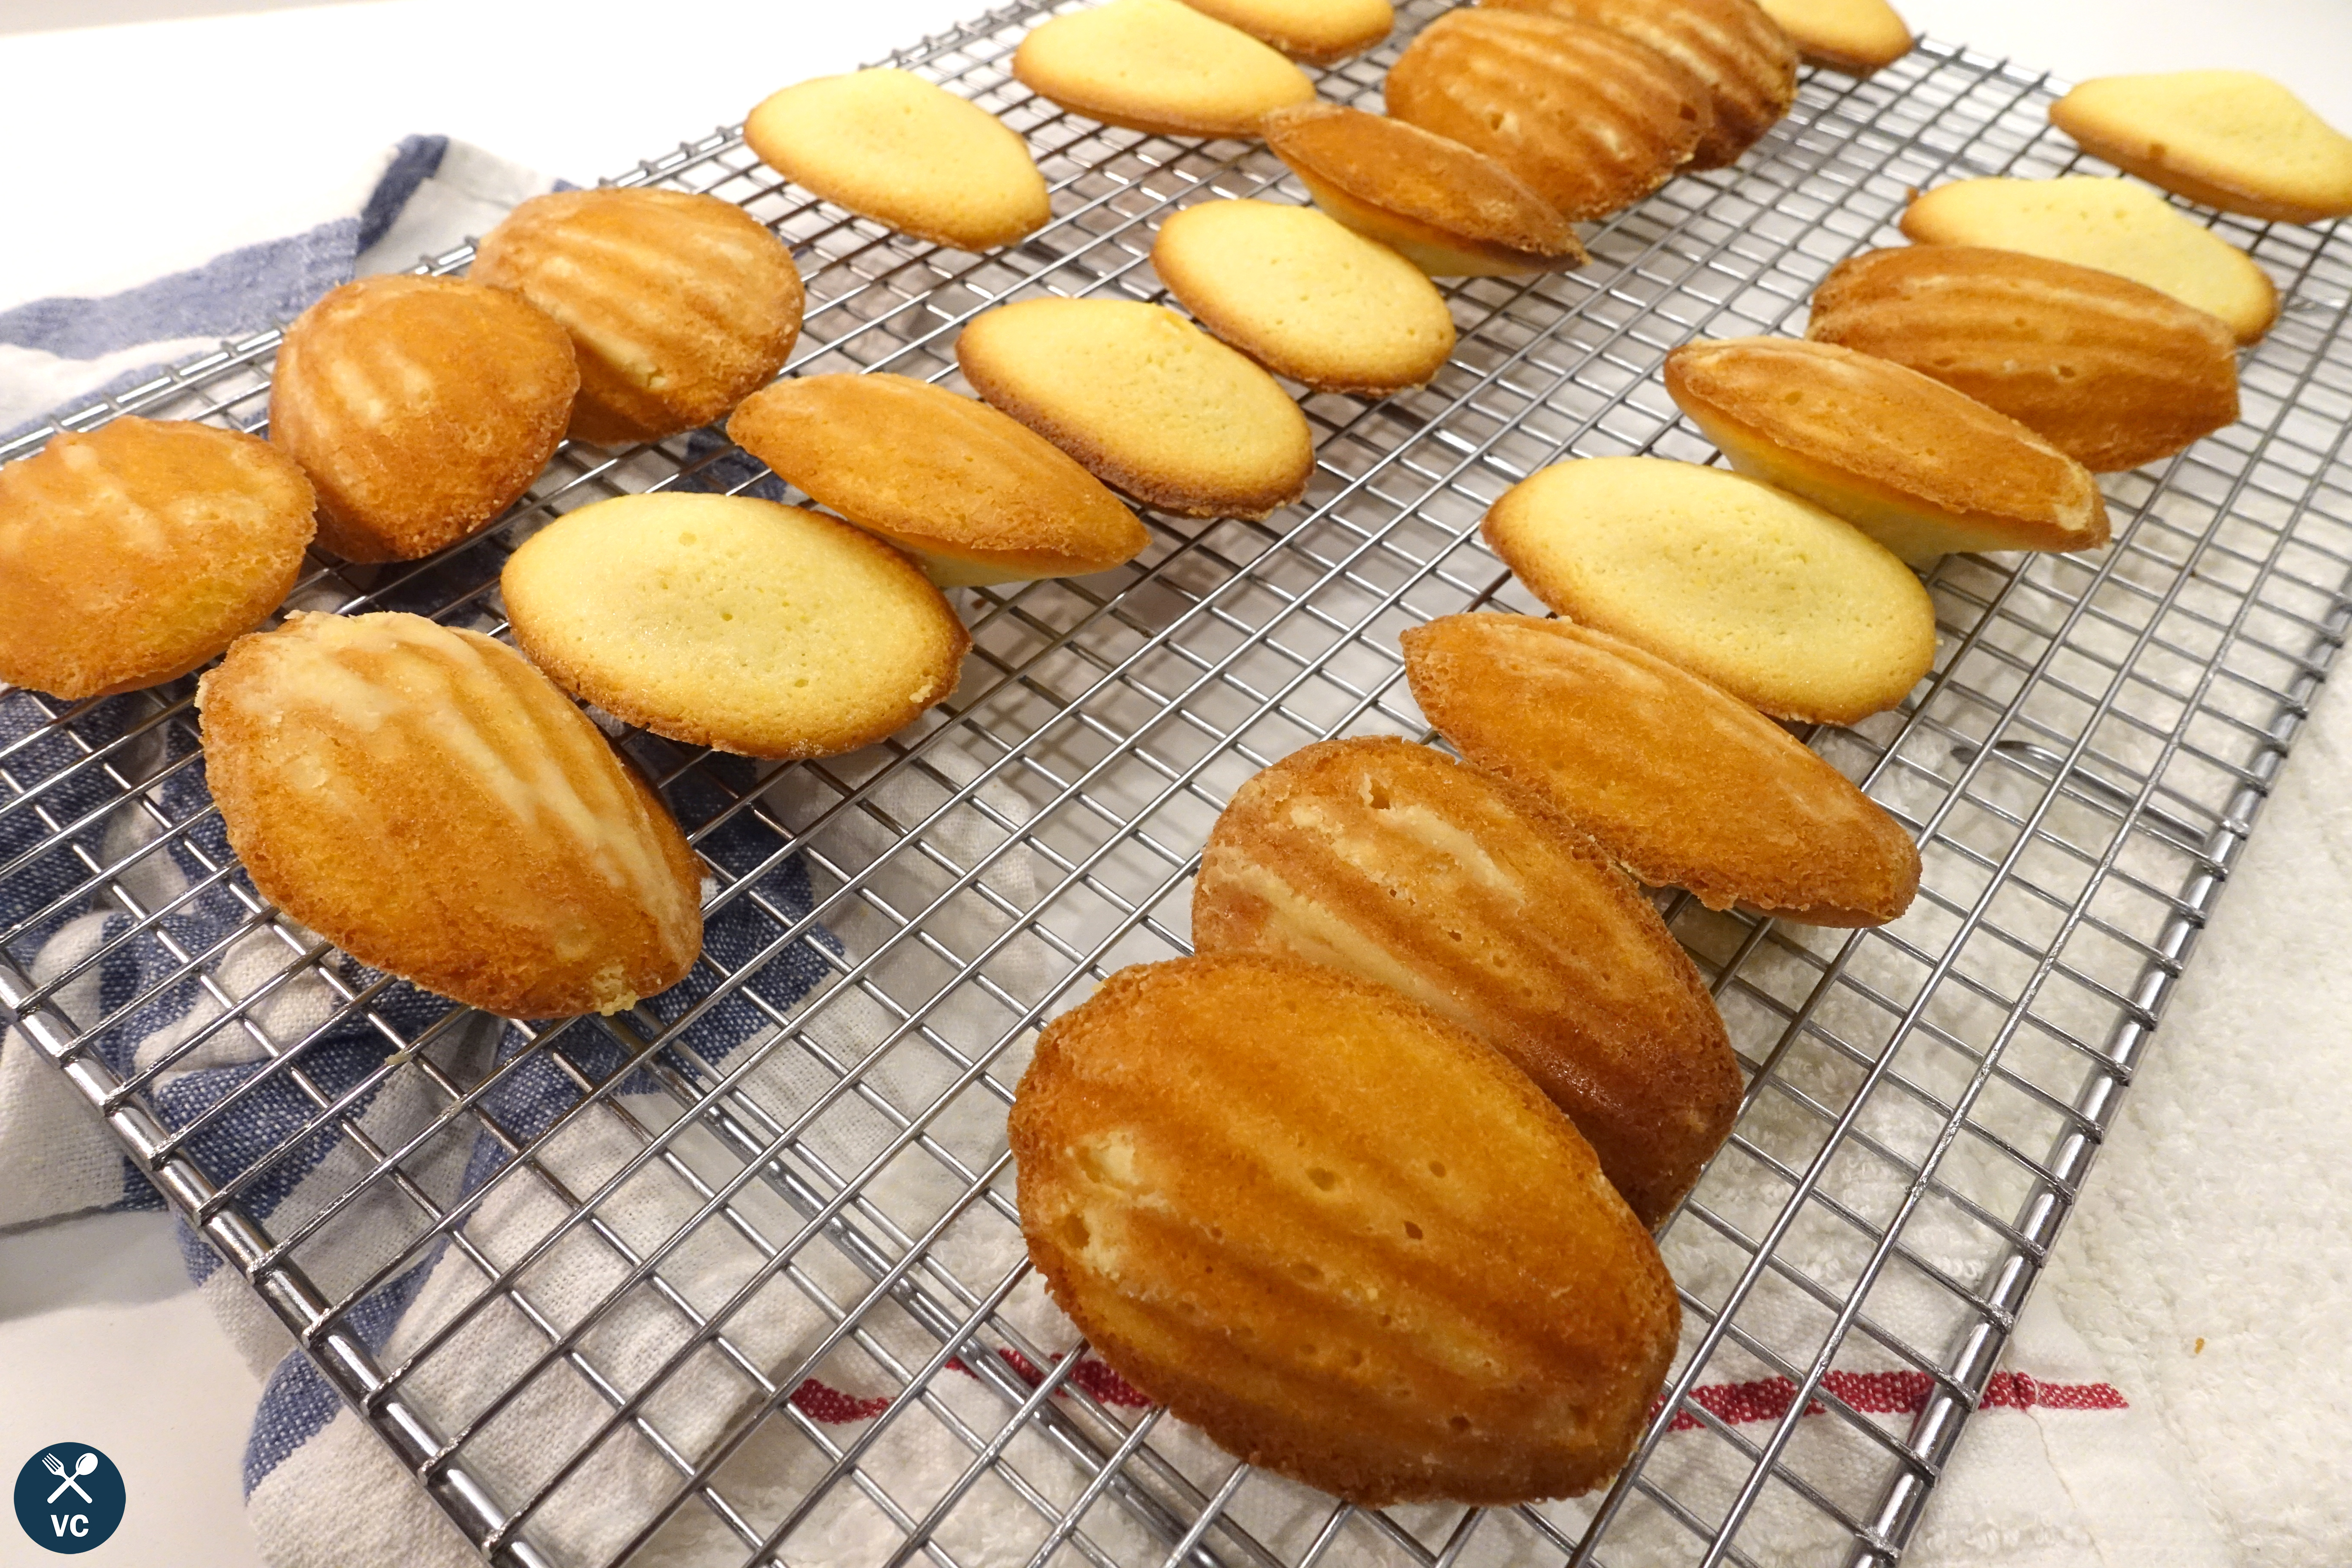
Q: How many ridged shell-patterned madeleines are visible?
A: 13